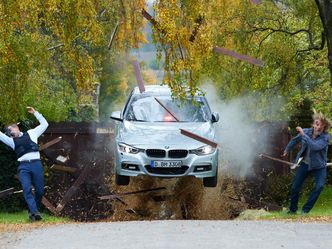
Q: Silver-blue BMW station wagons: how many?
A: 1